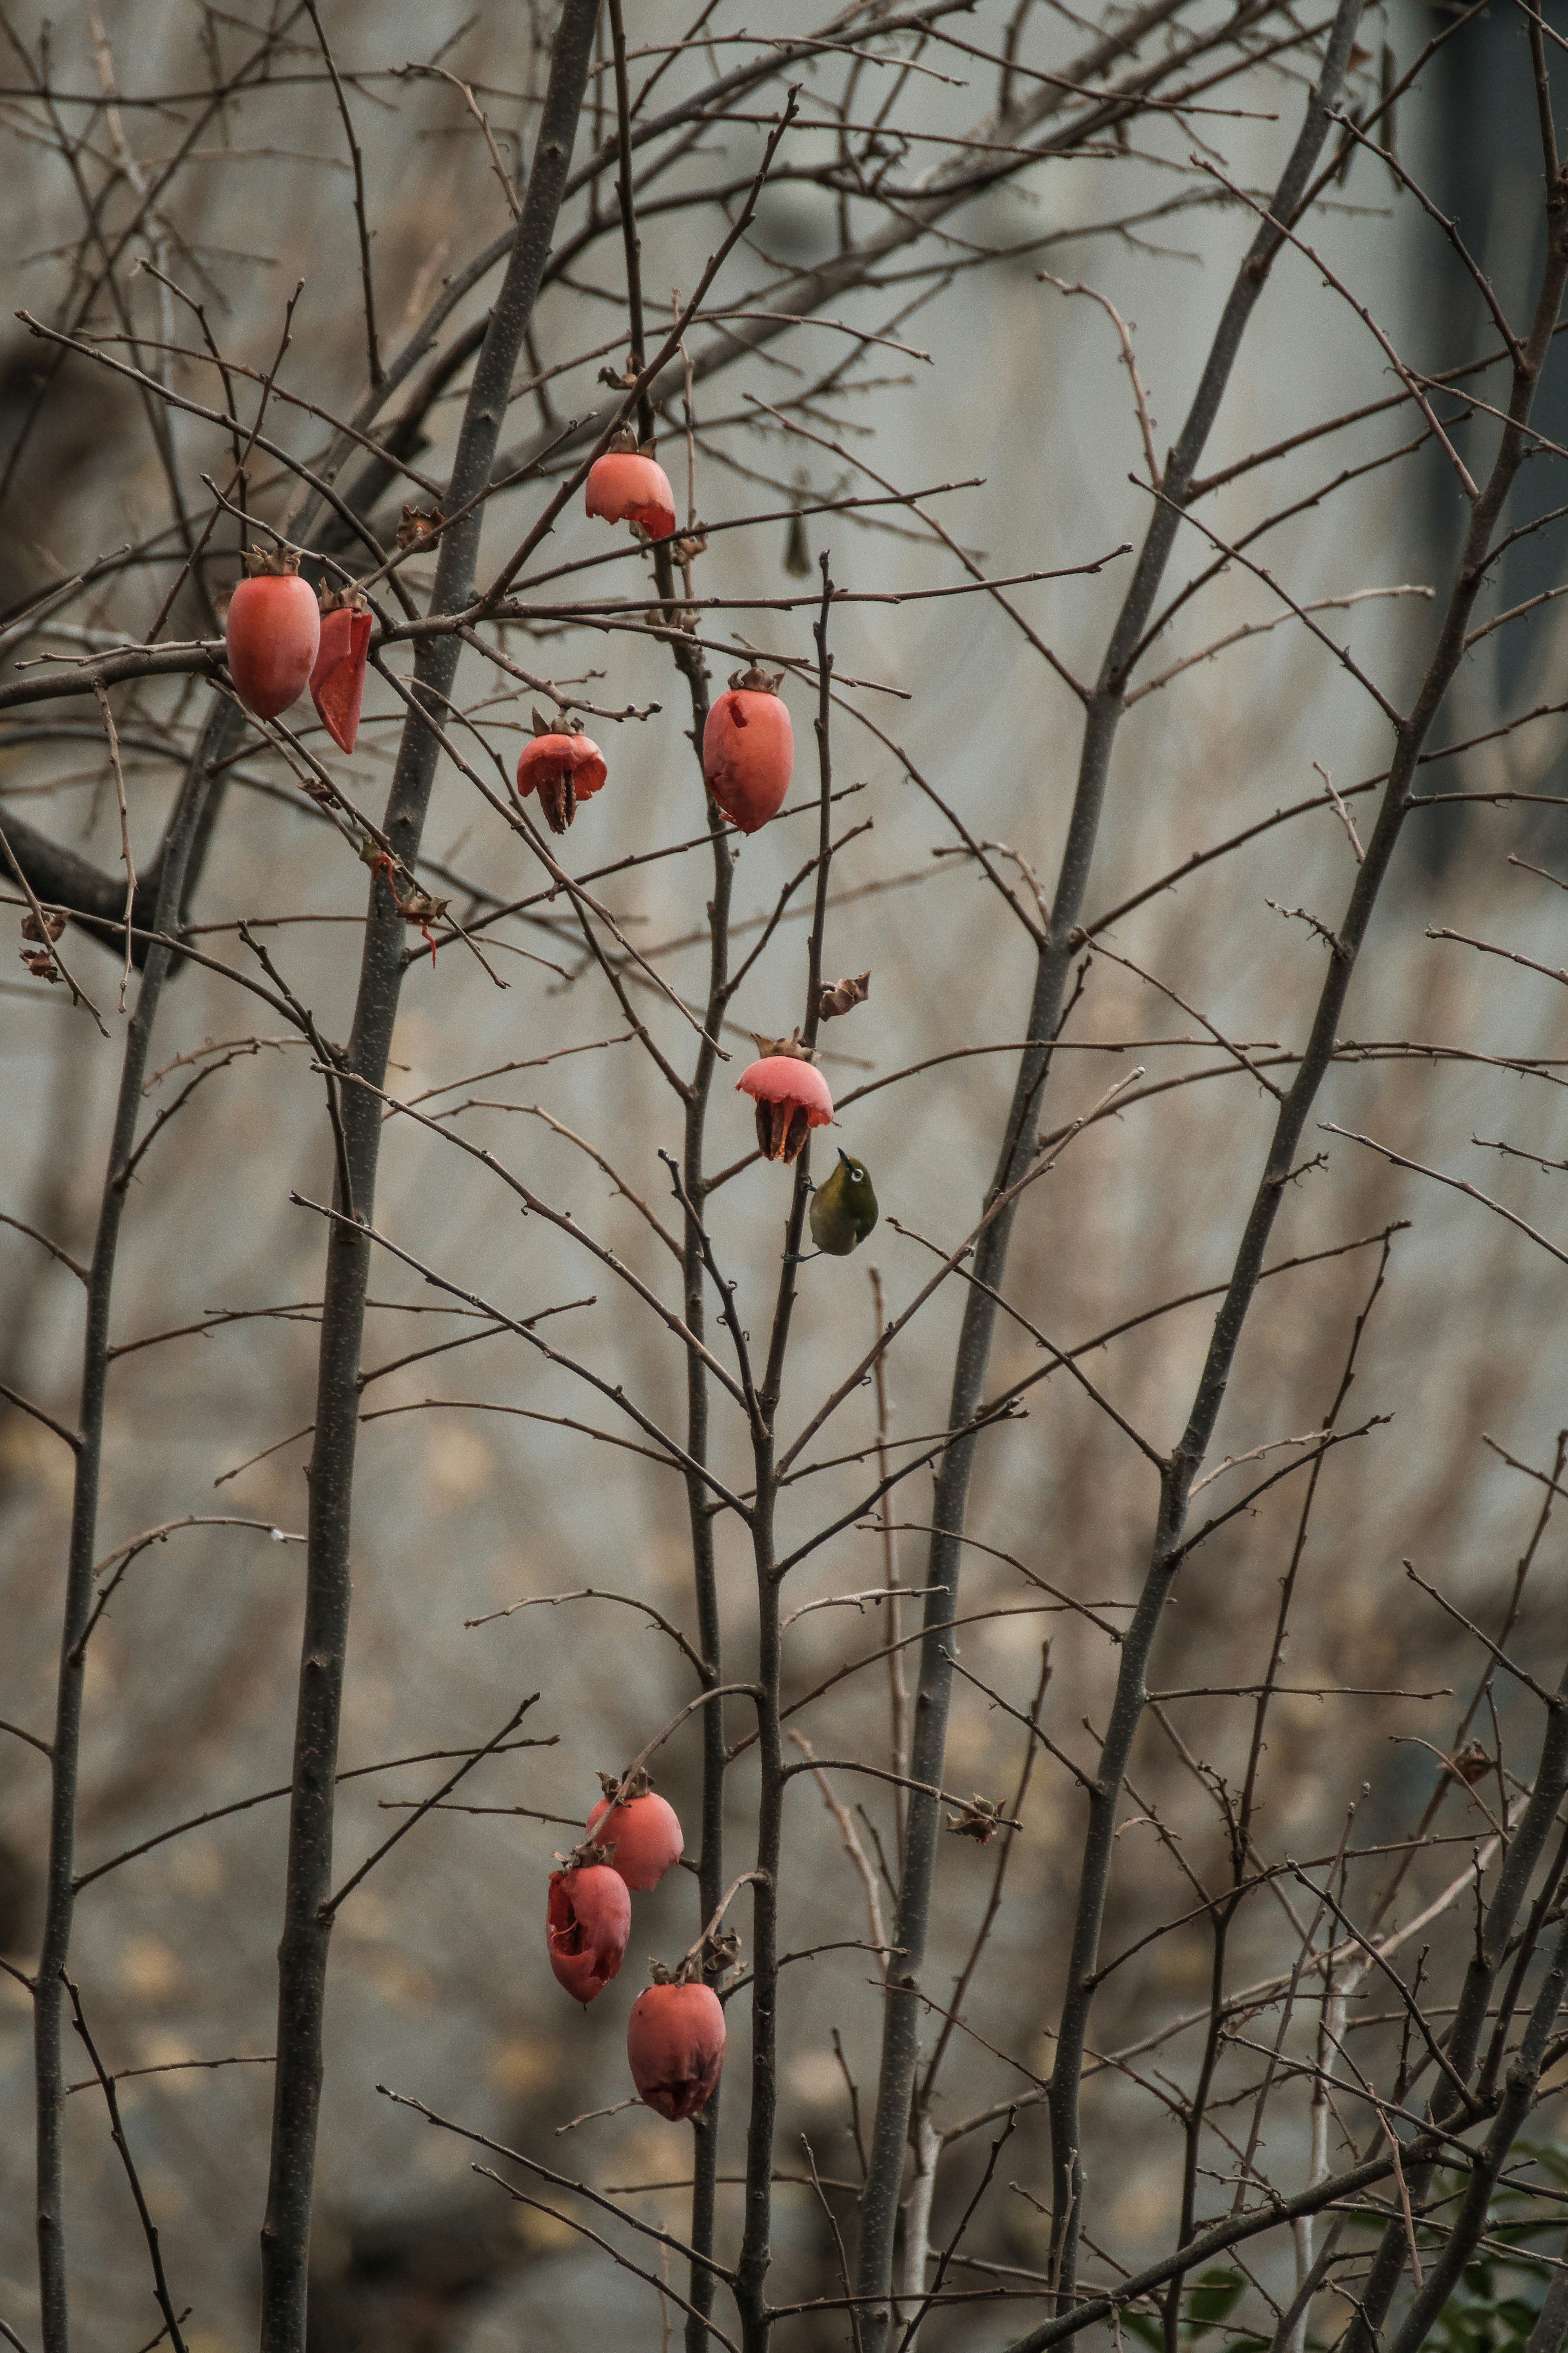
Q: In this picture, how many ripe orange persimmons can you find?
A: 9